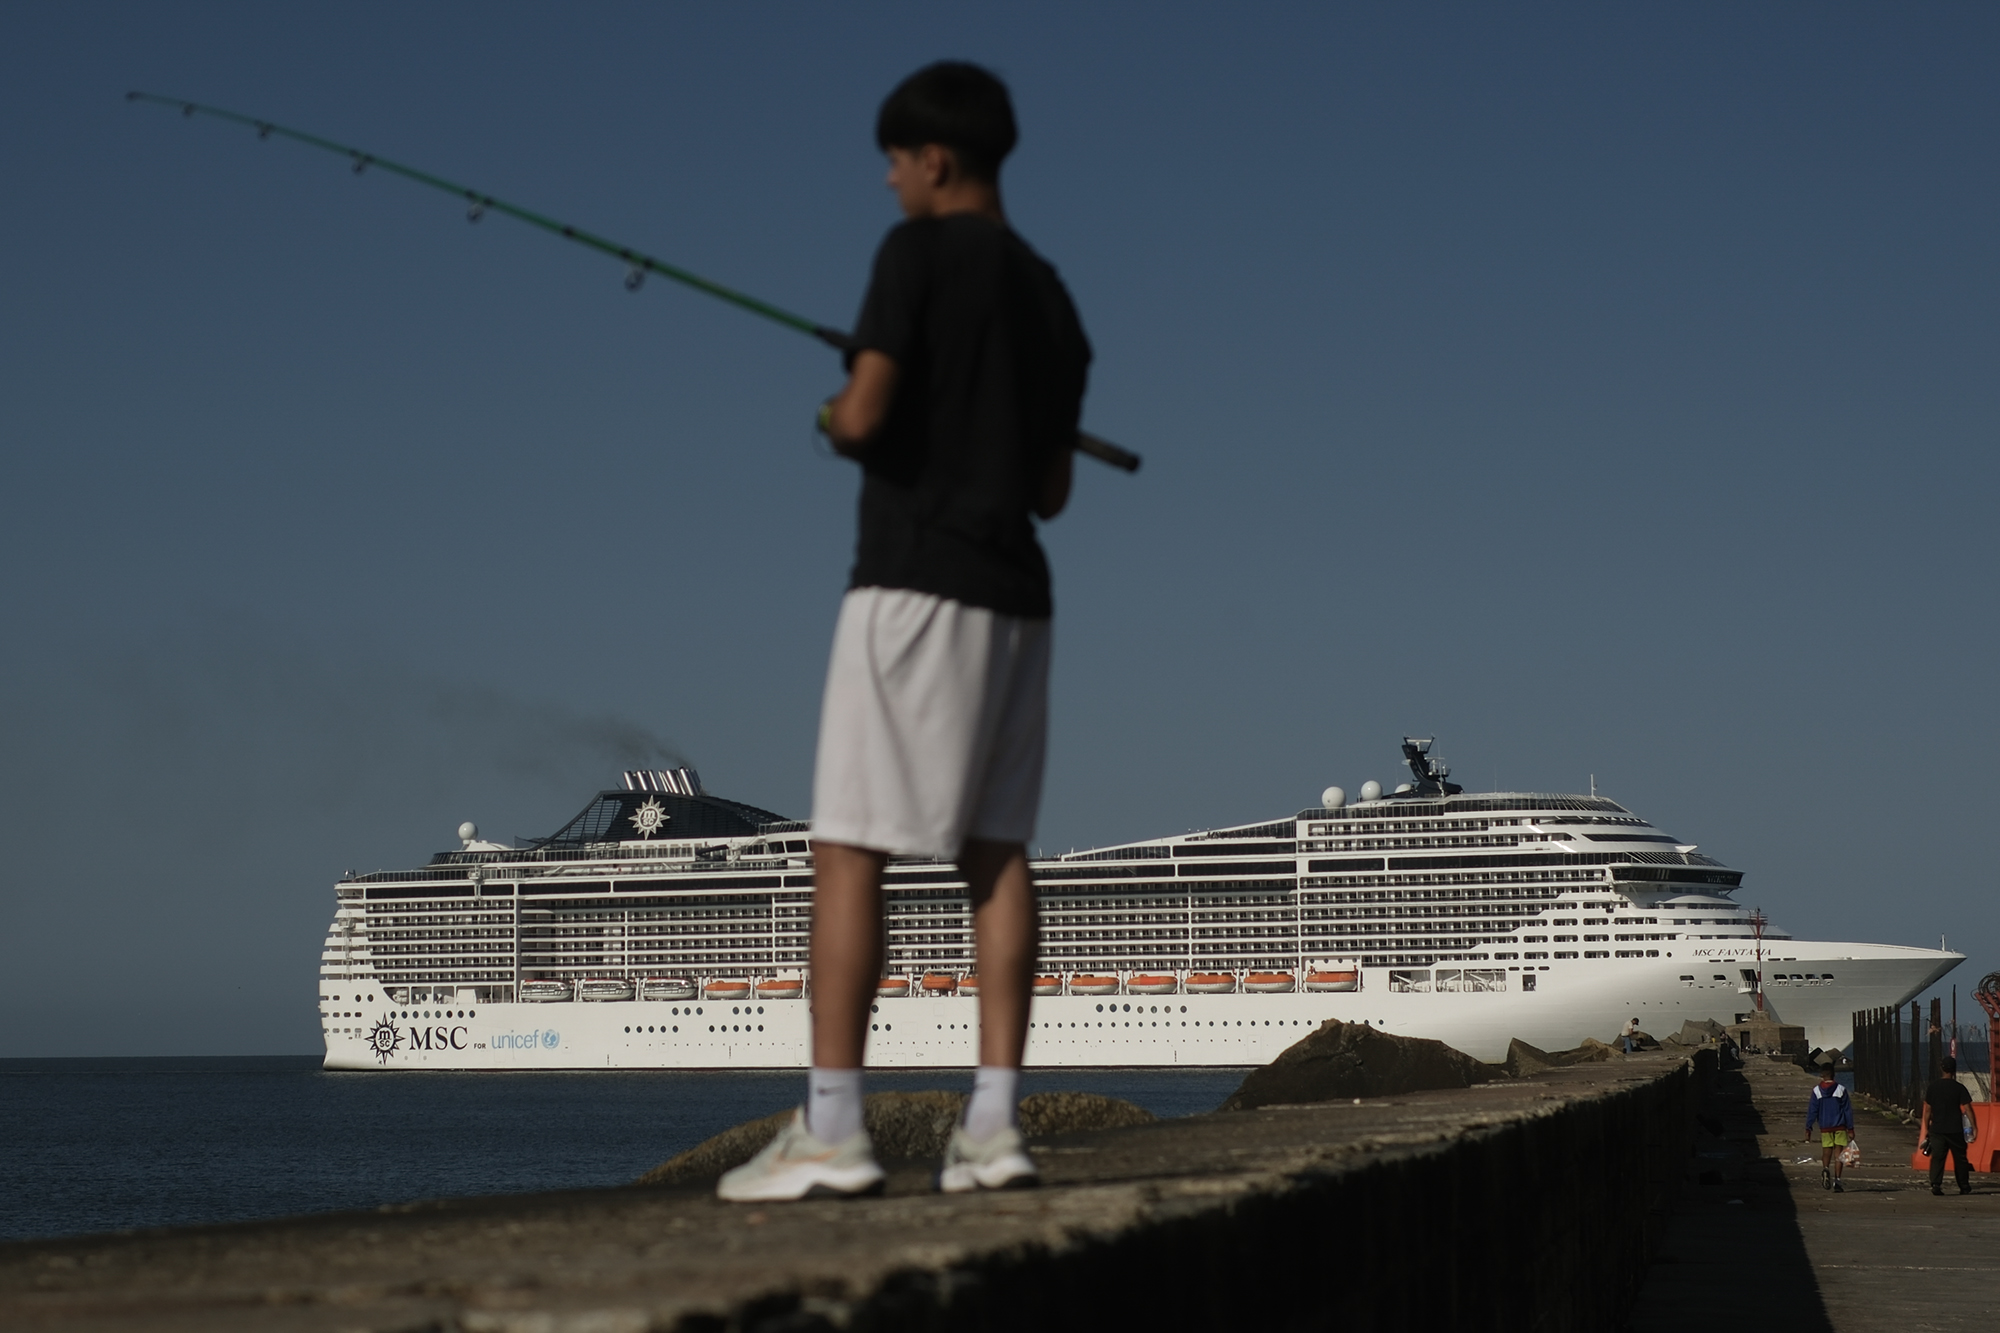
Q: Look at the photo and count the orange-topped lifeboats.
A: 11